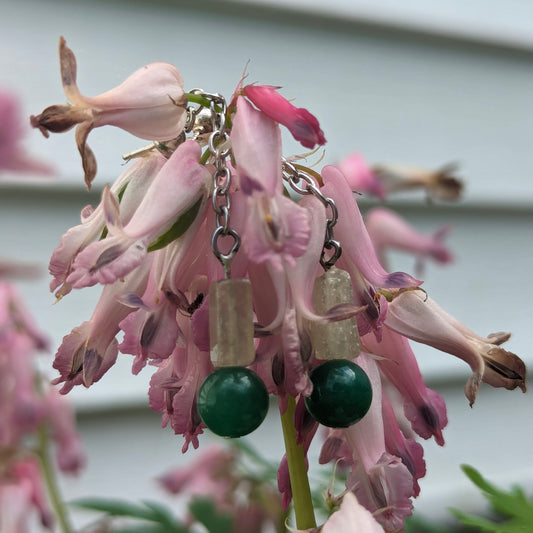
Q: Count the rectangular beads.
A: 2